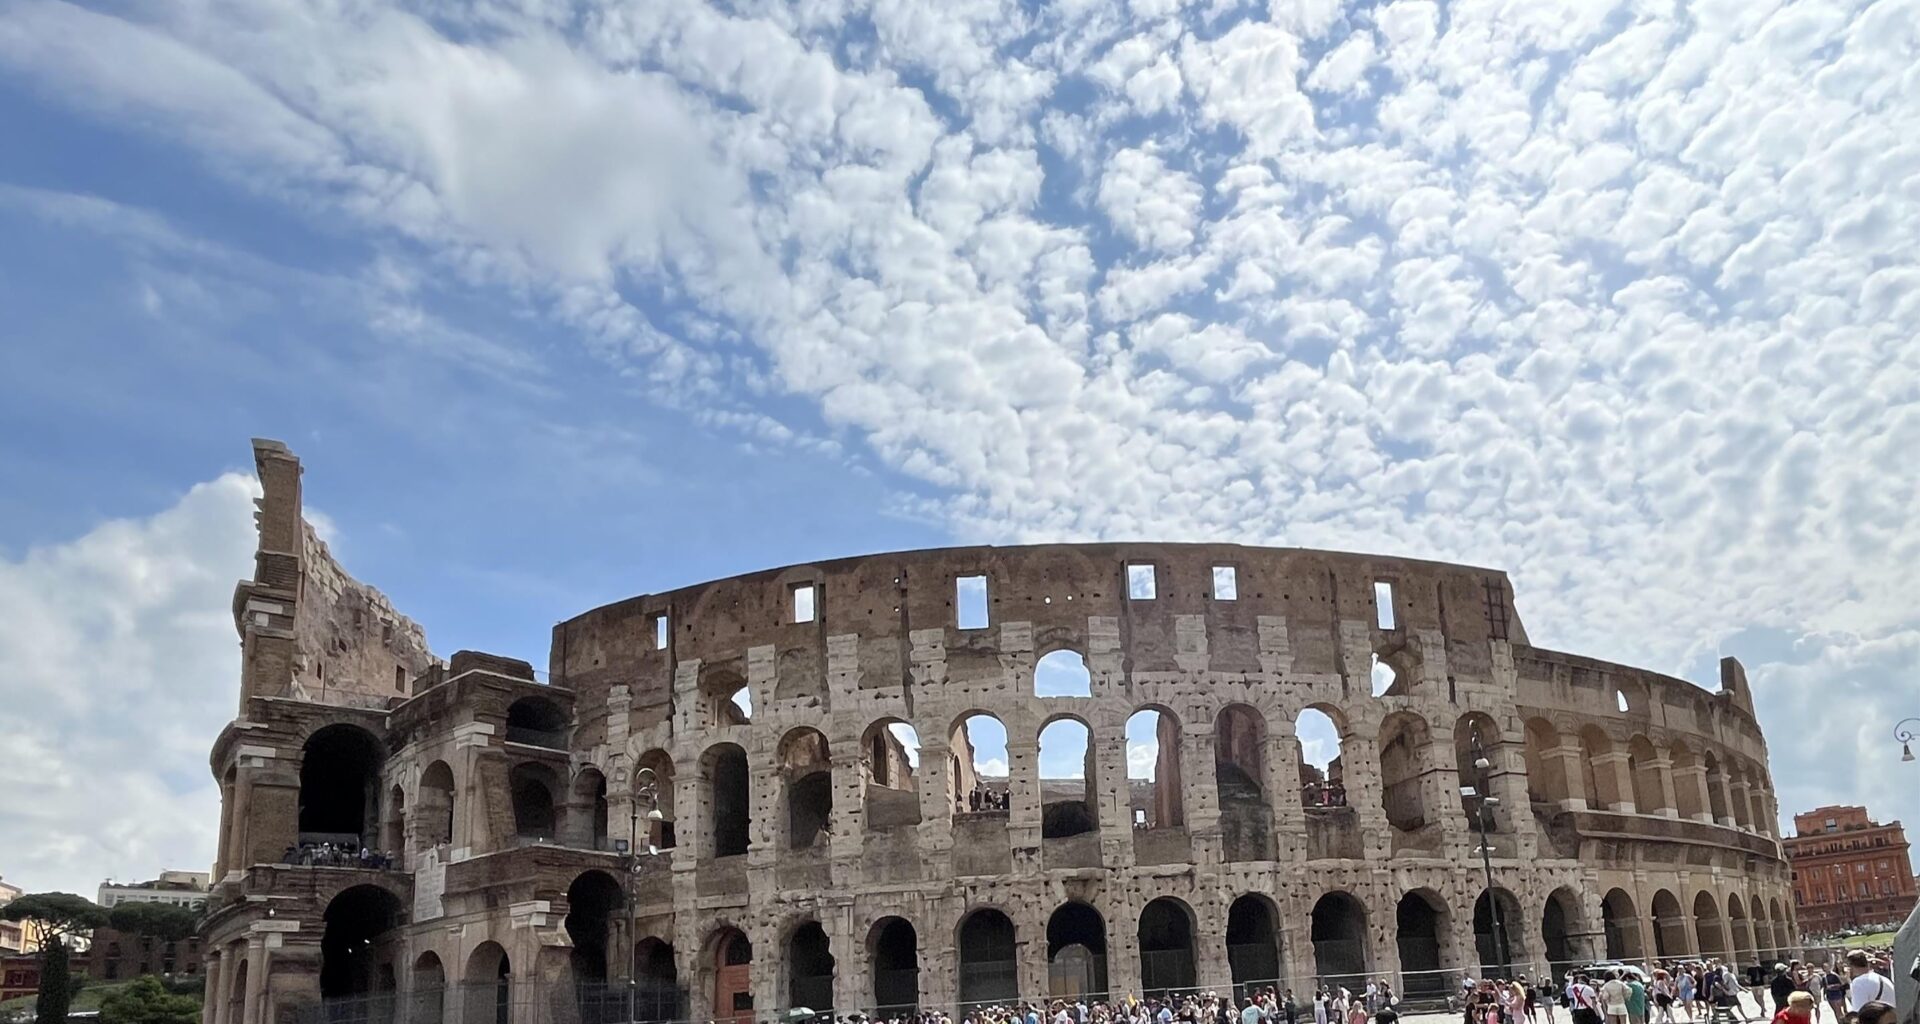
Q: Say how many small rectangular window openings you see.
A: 6